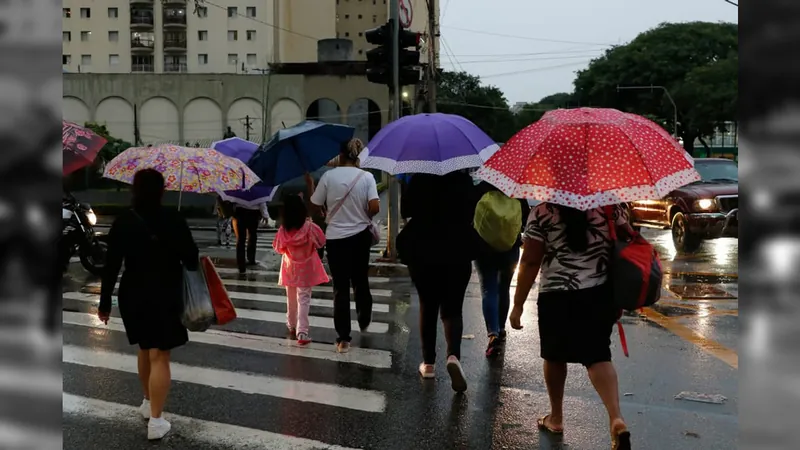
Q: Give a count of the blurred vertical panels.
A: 2